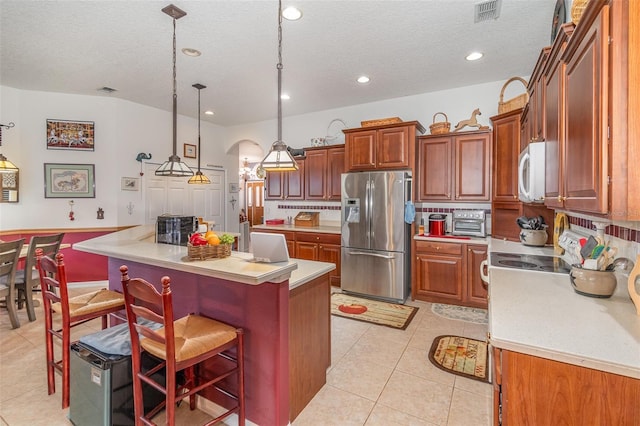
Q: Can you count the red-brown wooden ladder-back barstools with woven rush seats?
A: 2